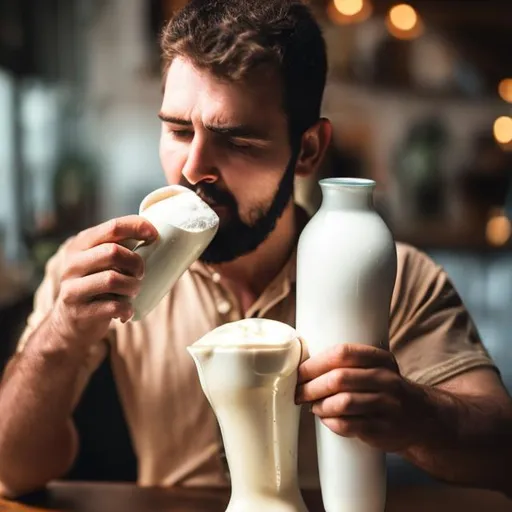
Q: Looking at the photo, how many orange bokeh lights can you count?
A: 5